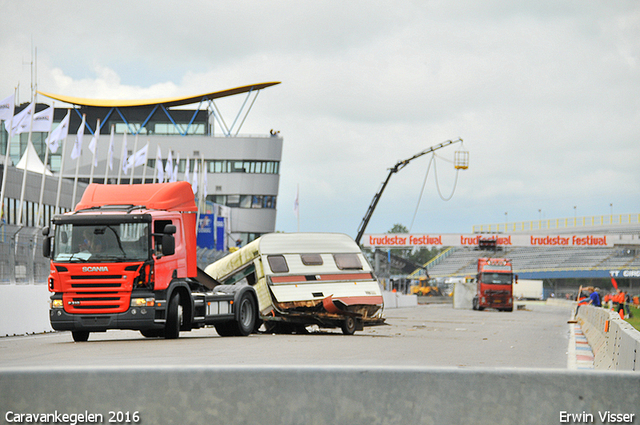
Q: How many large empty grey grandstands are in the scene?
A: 1